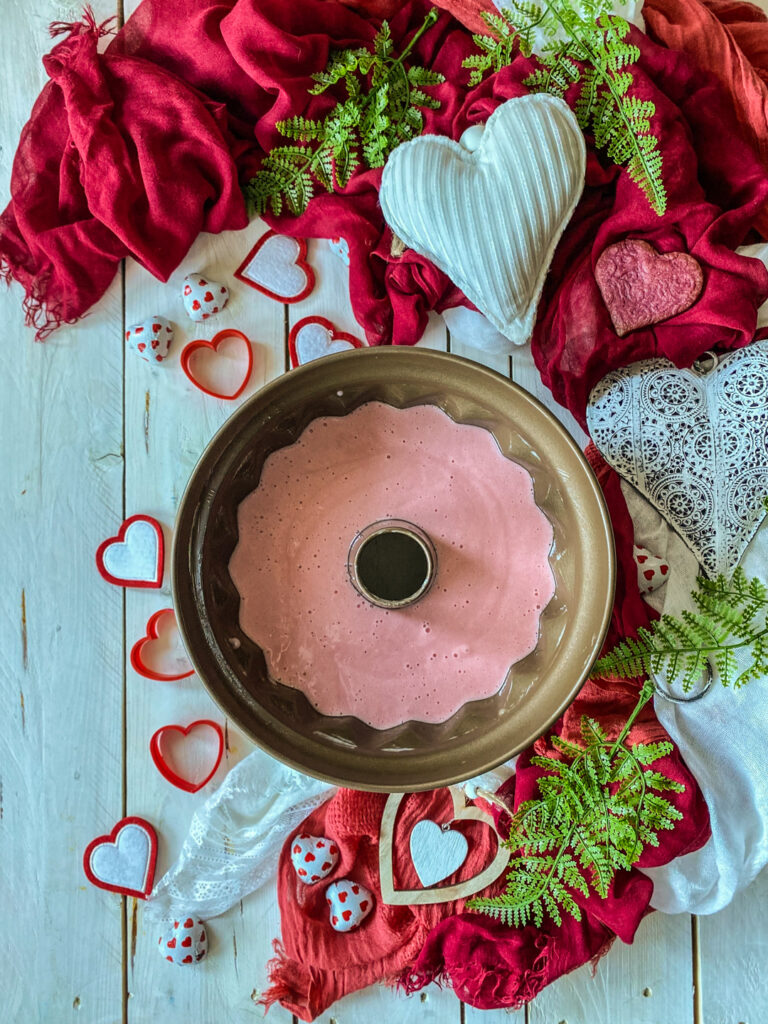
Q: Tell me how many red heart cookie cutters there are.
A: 3